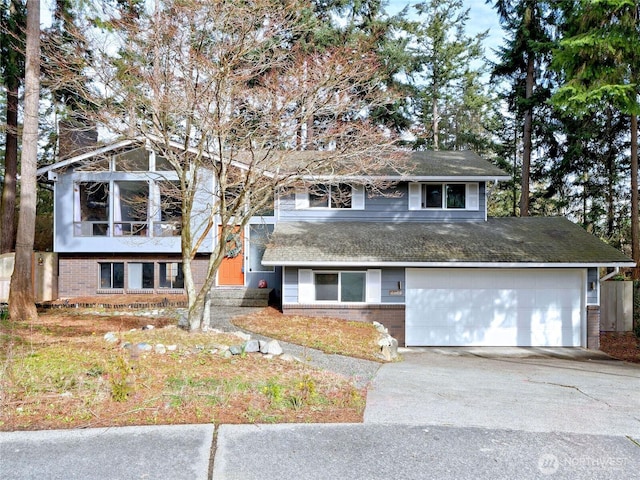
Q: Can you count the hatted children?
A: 0